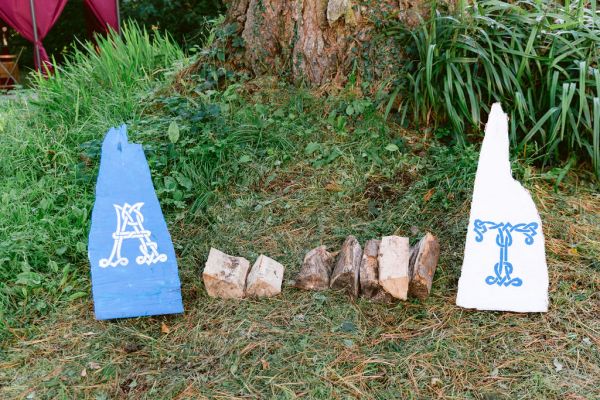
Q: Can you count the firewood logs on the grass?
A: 7